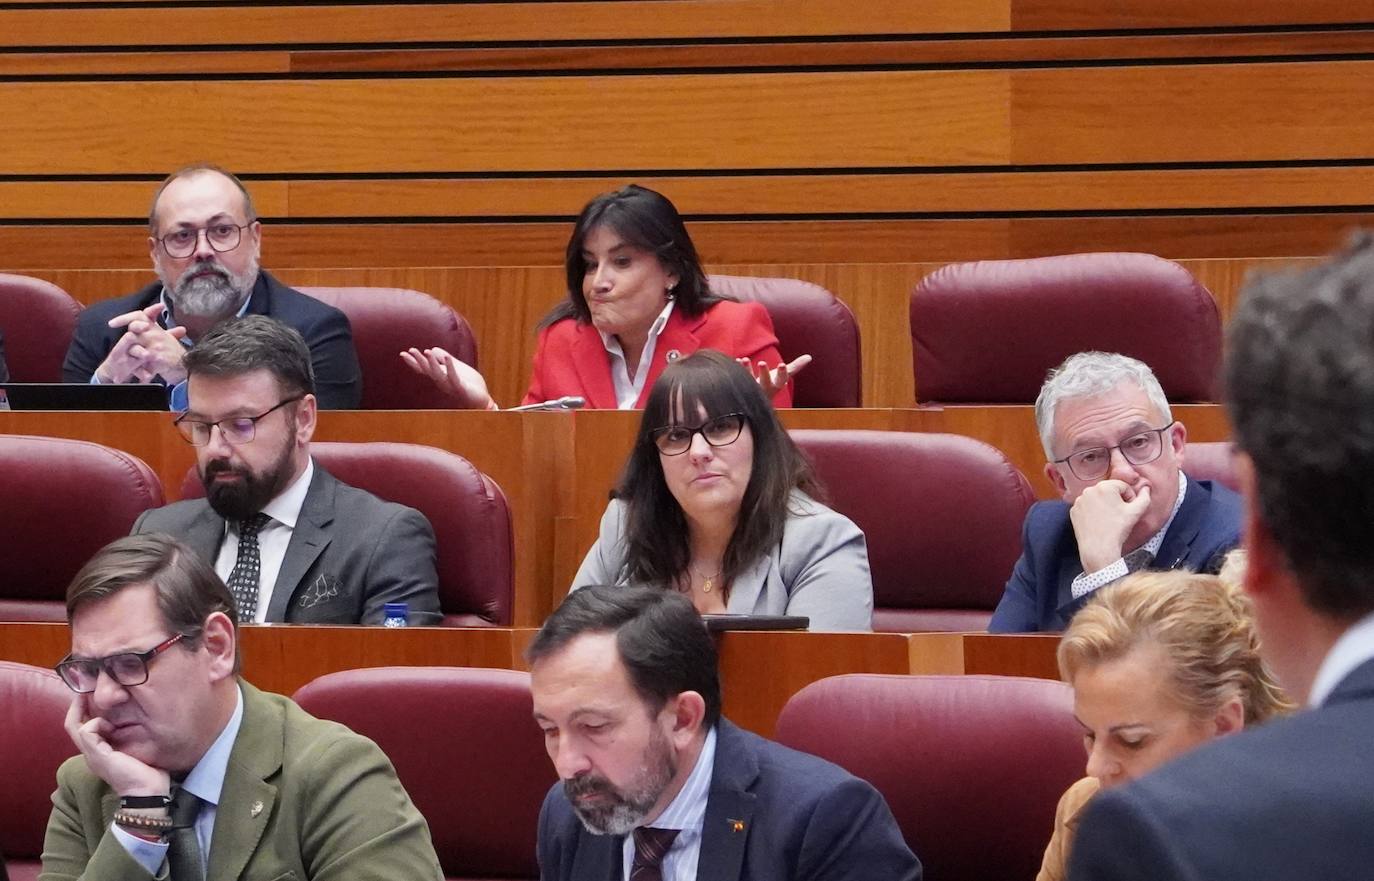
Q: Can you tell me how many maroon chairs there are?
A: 11